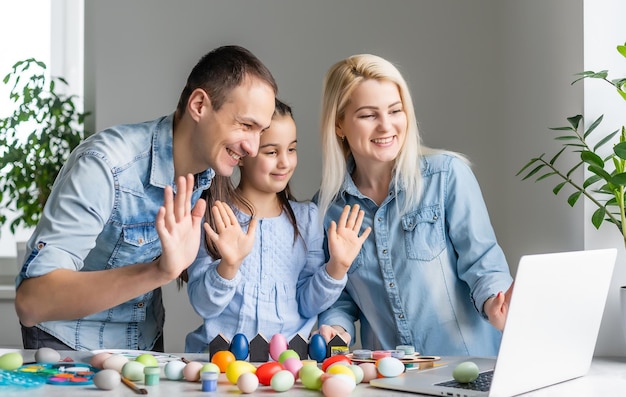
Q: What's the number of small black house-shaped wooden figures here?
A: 4